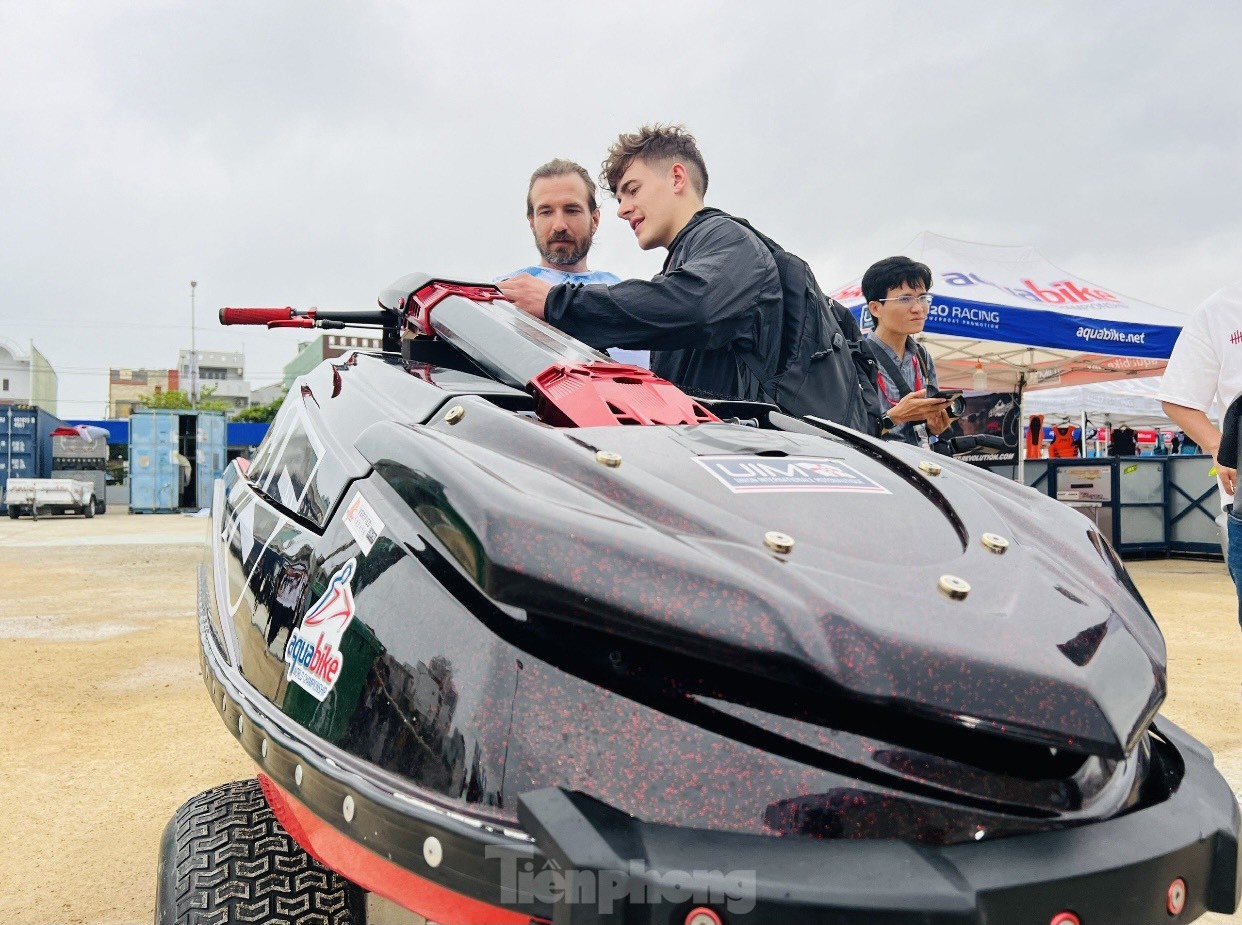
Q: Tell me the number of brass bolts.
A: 6